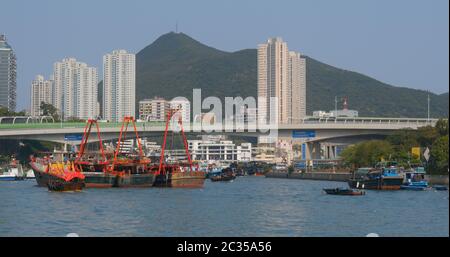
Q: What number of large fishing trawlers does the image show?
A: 3